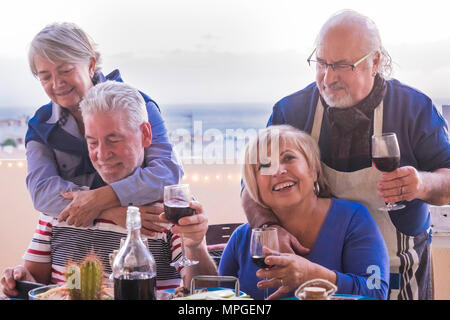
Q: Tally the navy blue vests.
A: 1